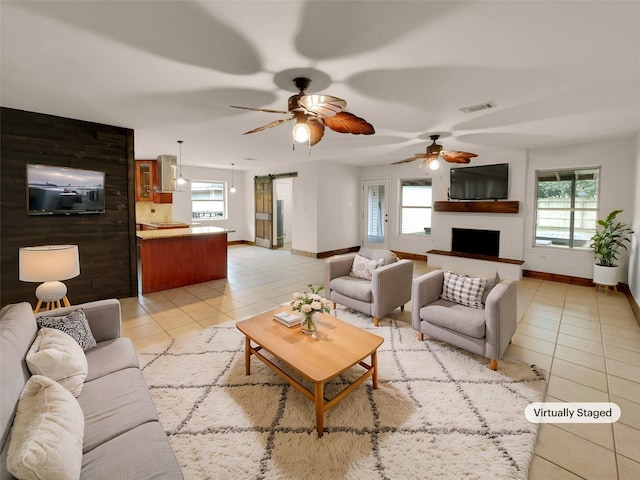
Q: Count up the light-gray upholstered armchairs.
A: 2